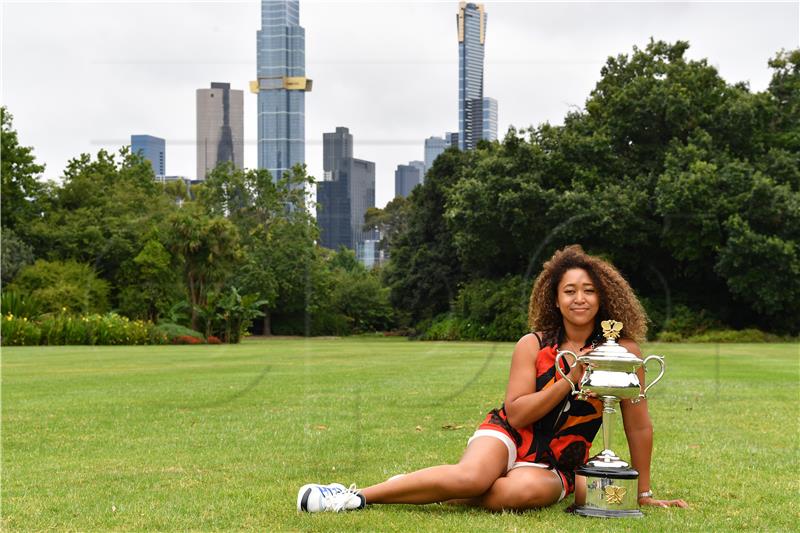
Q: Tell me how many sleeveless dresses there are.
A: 1